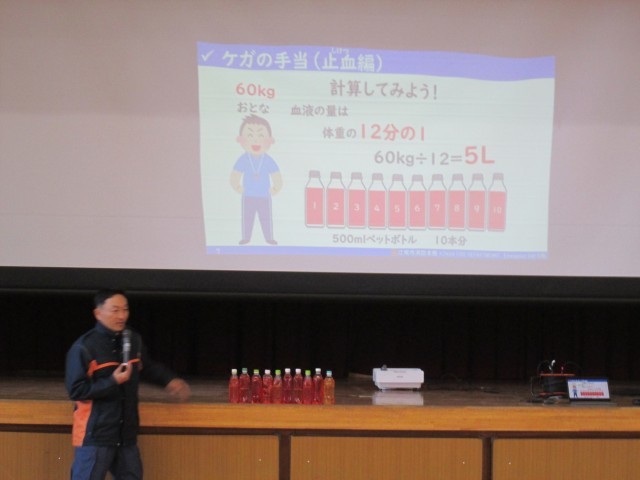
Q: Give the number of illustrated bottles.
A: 10